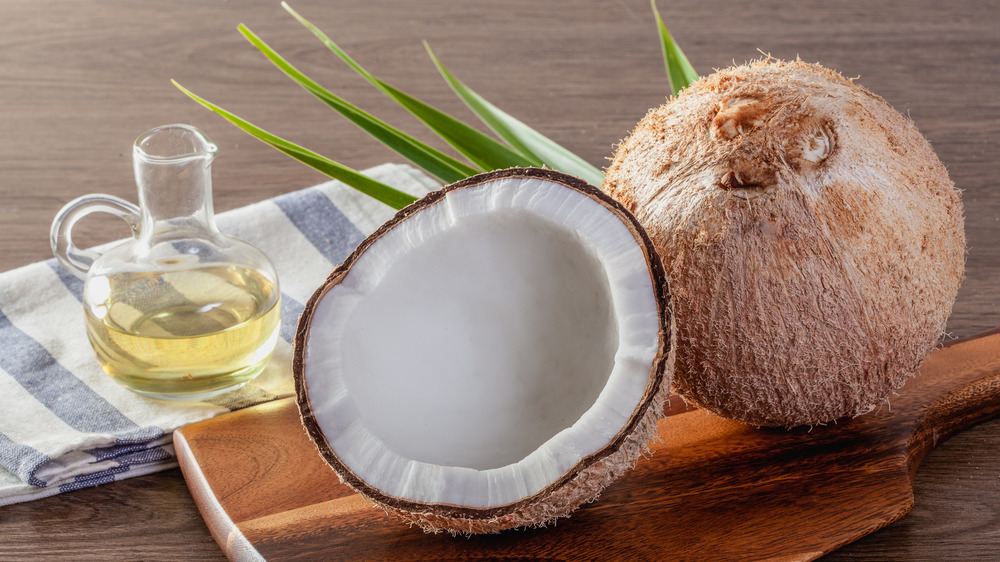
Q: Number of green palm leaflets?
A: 5